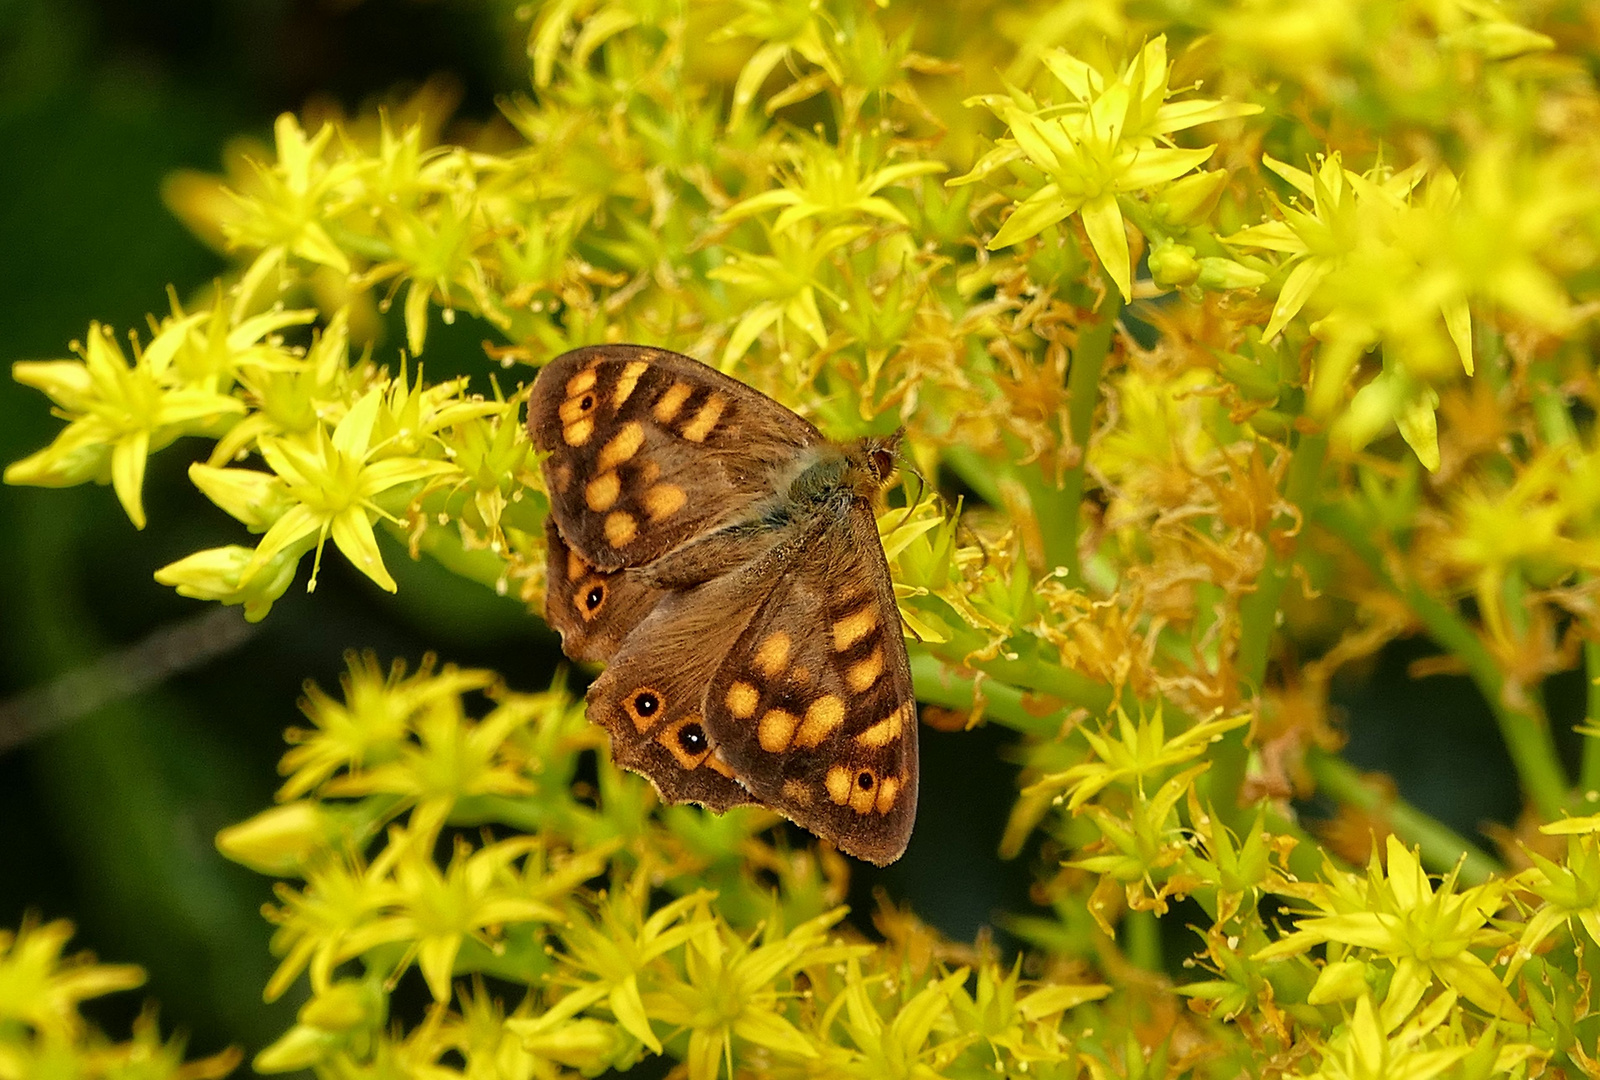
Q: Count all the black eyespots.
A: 5